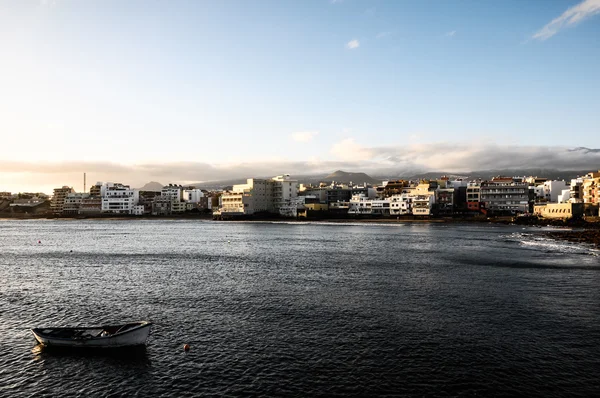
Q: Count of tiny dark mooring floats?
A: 2